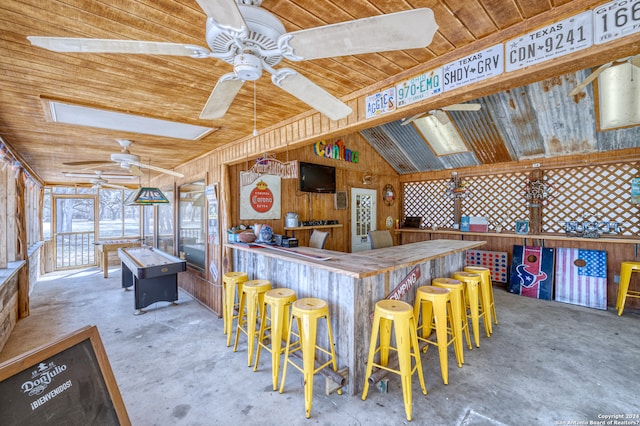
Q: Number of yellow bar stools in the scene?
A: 10